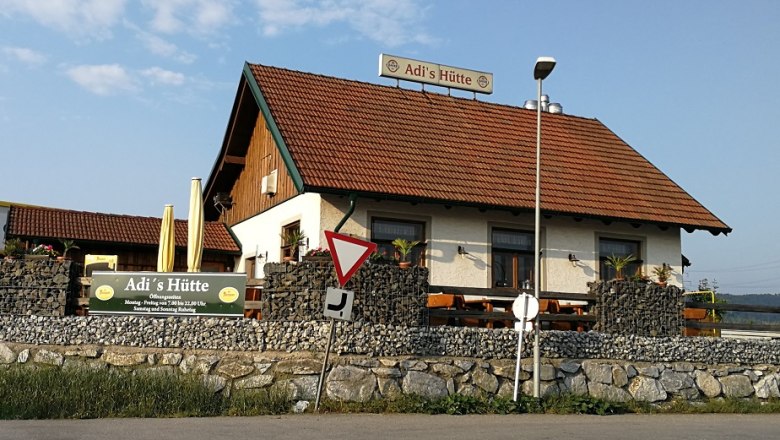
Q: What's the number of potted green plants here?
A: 6